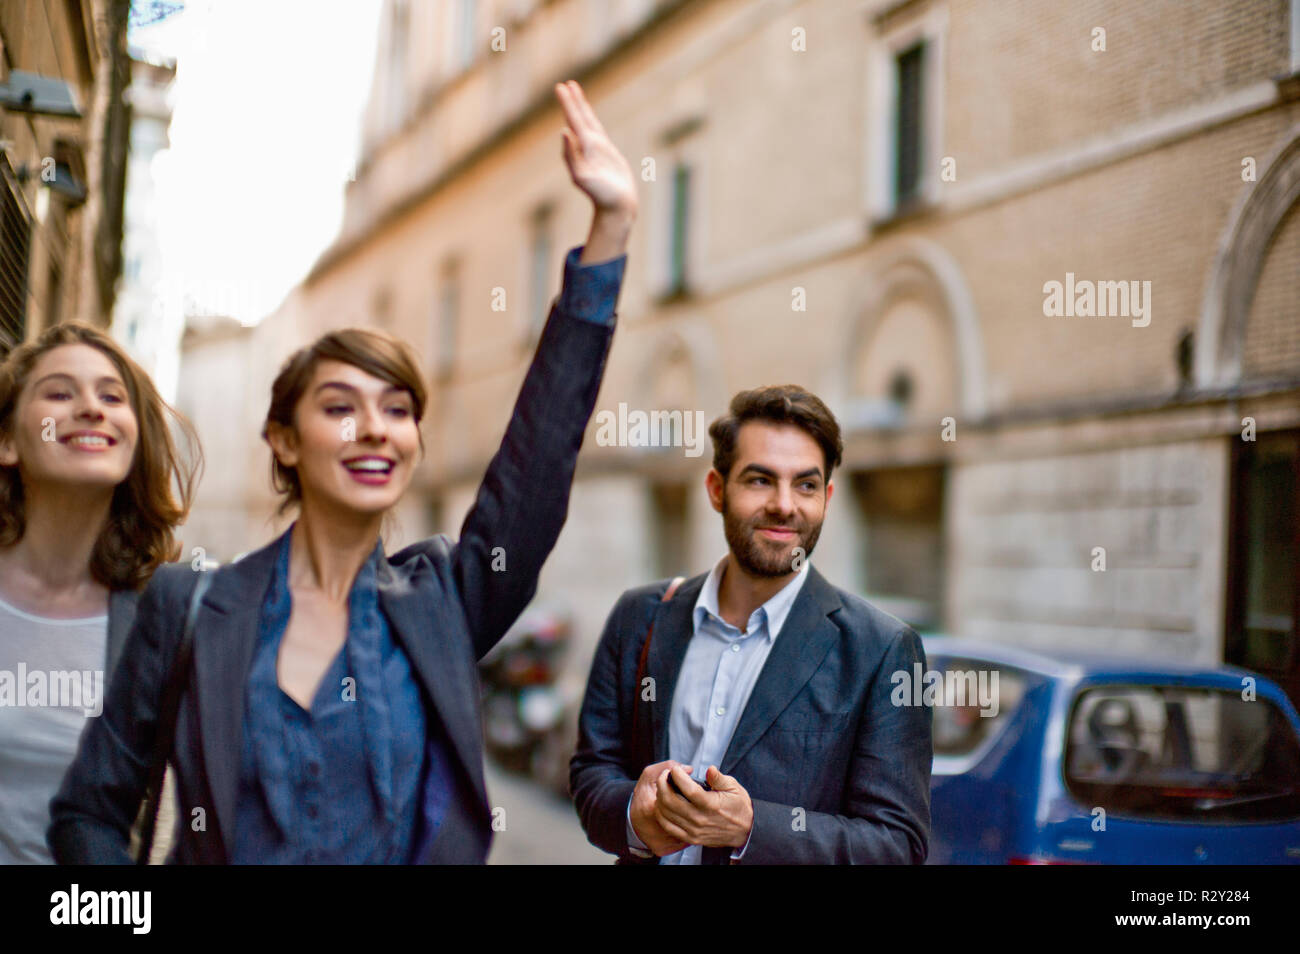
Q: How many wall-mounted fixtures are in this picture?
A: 2